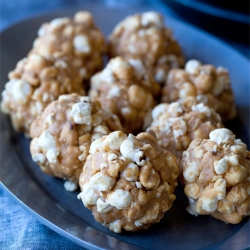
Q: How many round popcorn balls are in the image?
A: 9